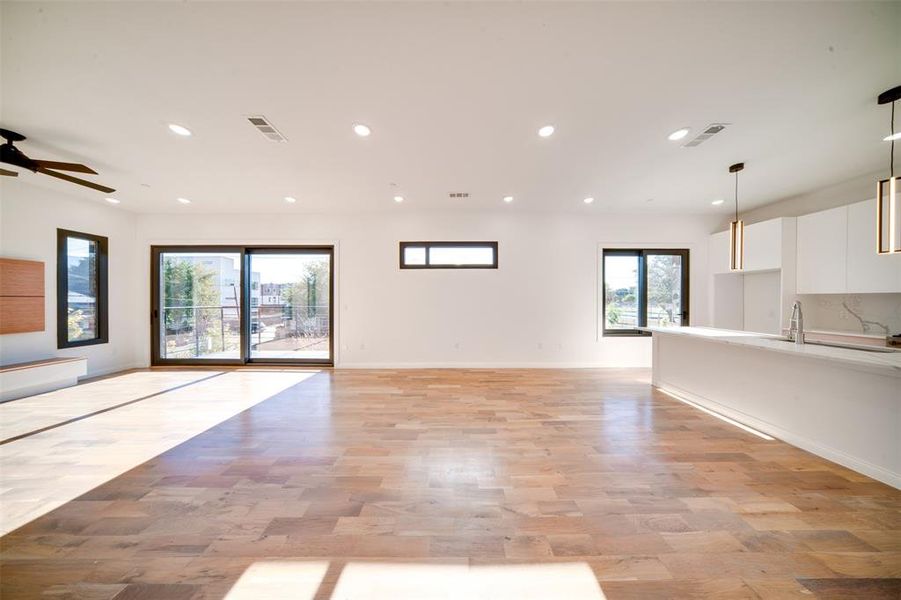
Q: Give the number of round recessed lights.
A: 12